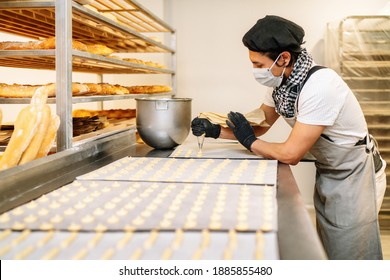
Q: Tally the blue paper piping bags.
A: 0